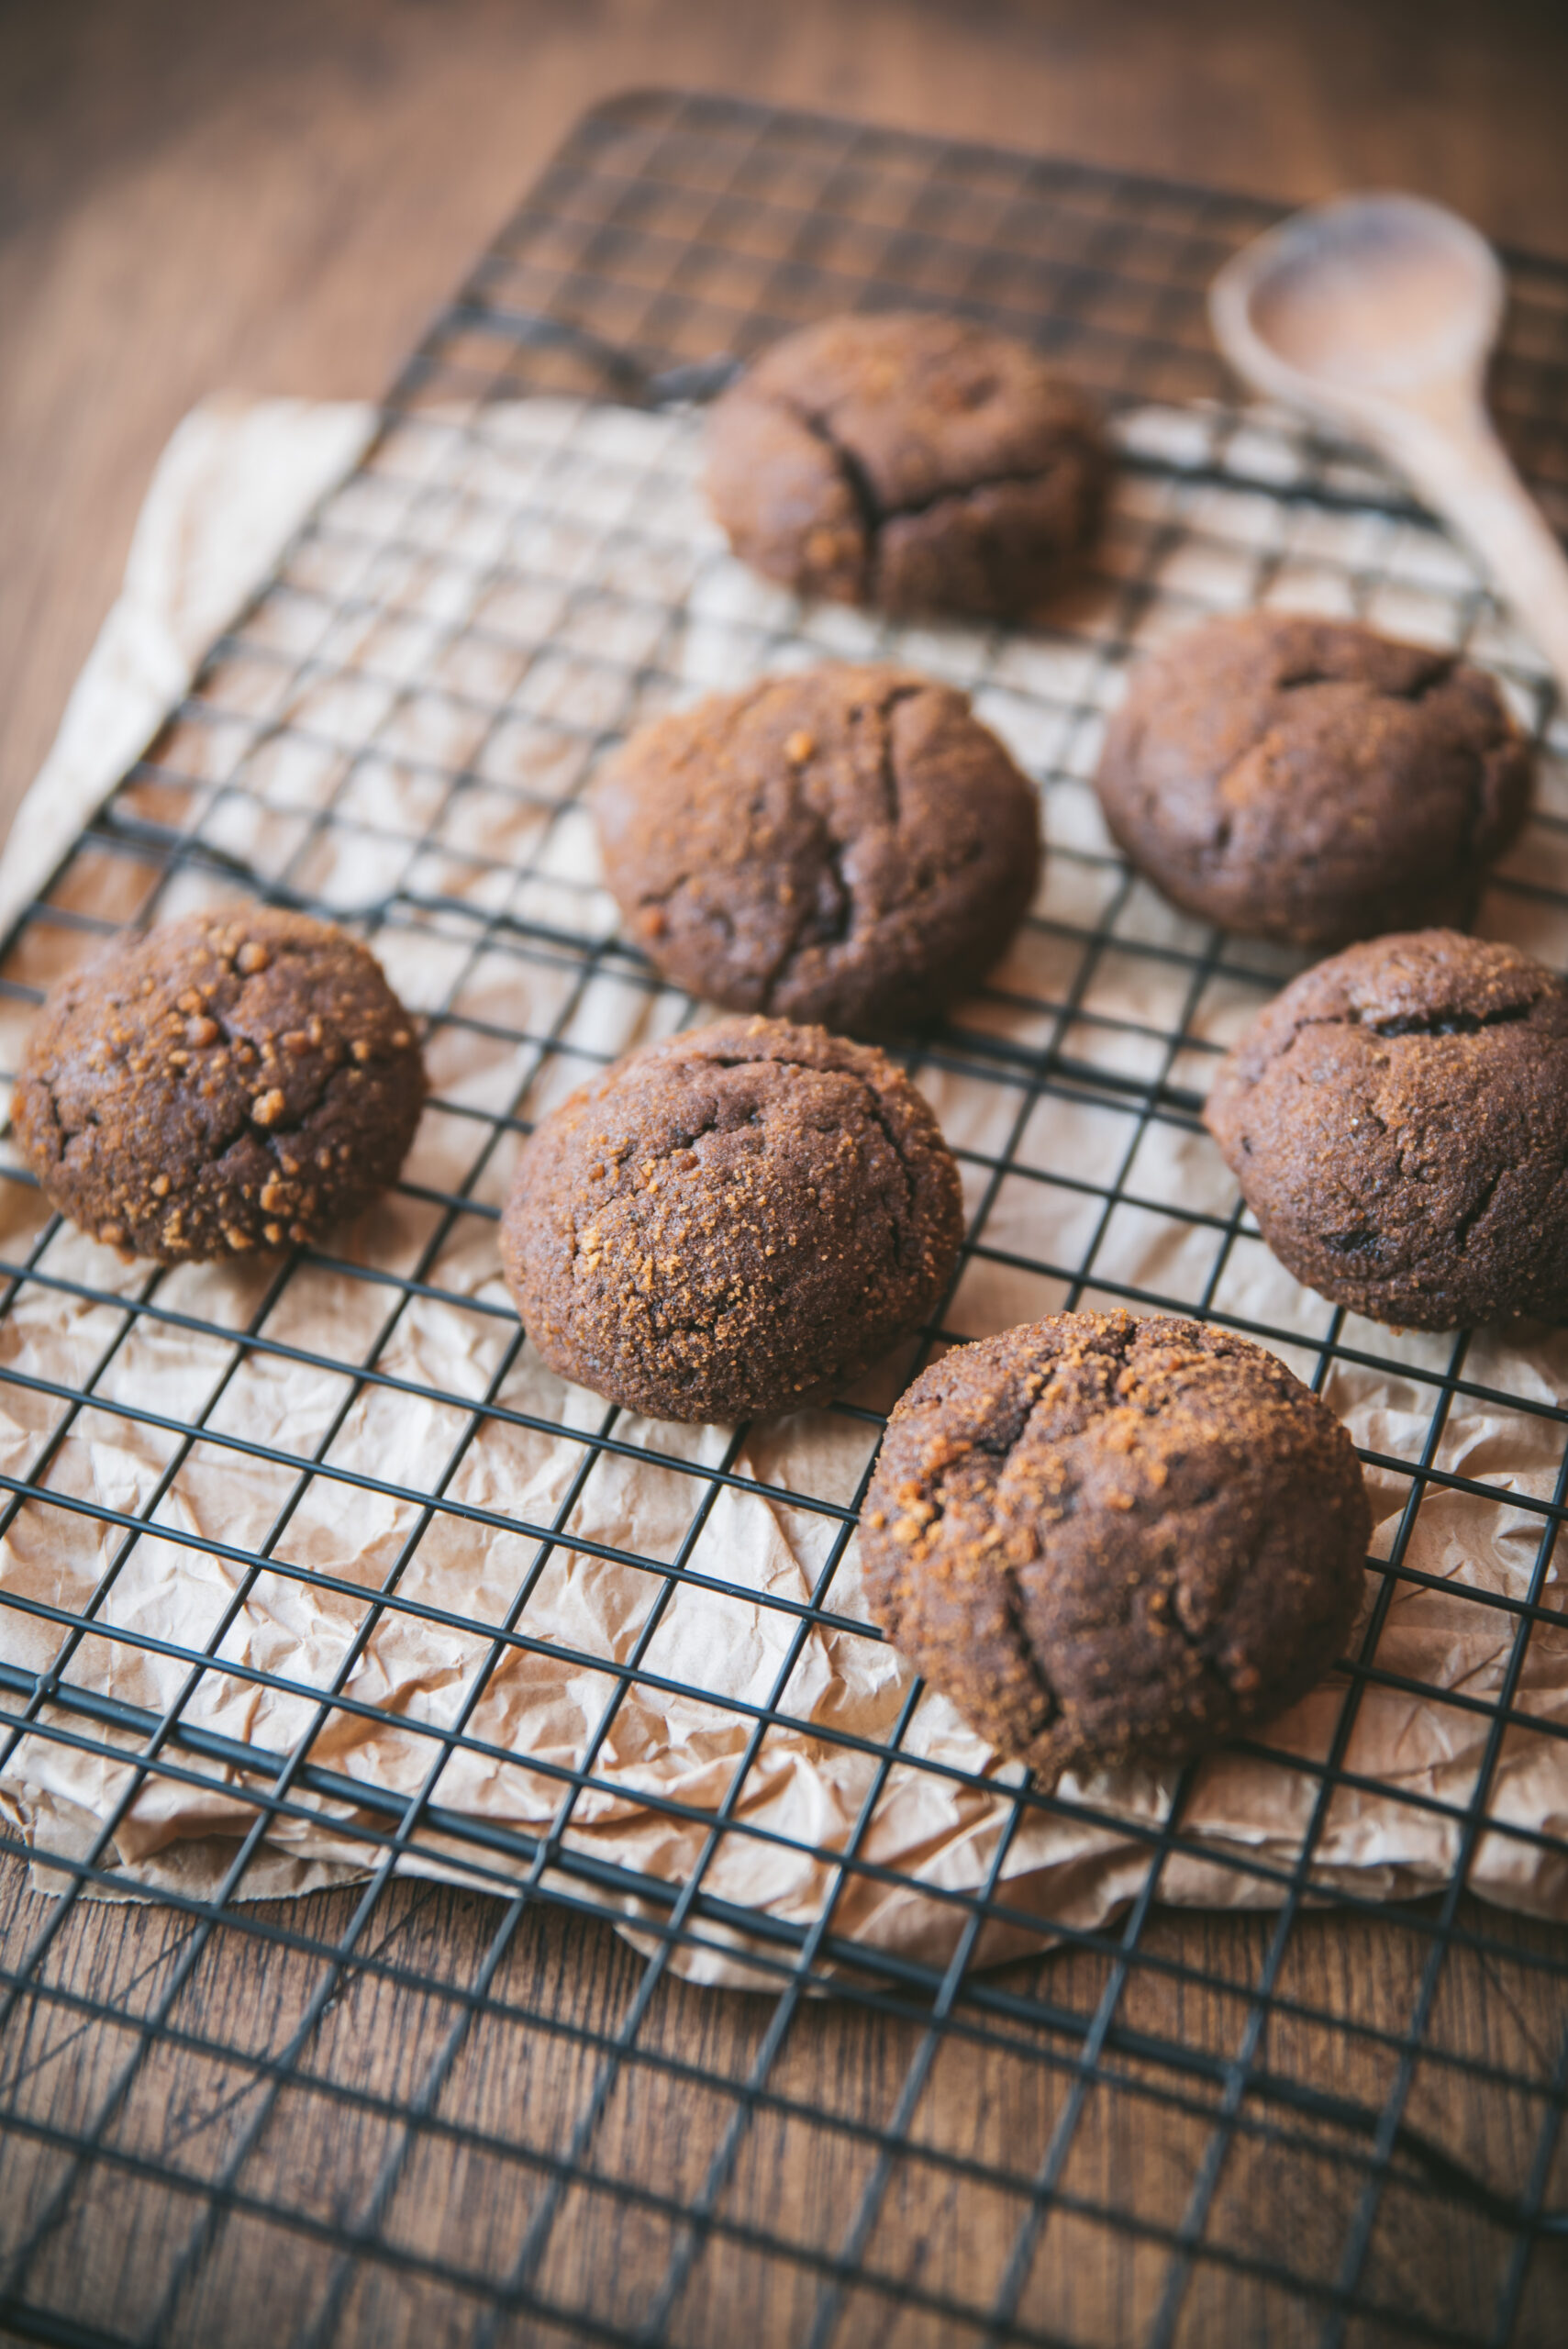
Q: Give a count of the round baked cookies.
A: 7